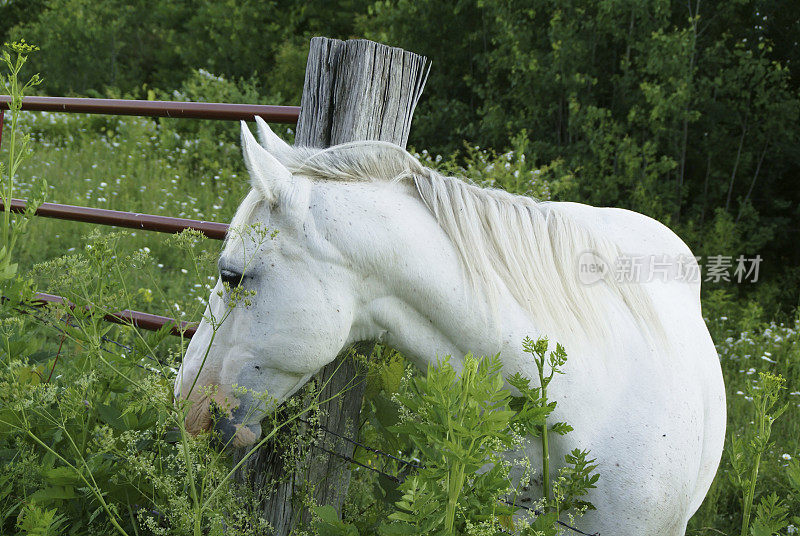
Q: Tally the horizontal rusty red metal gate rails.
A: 3